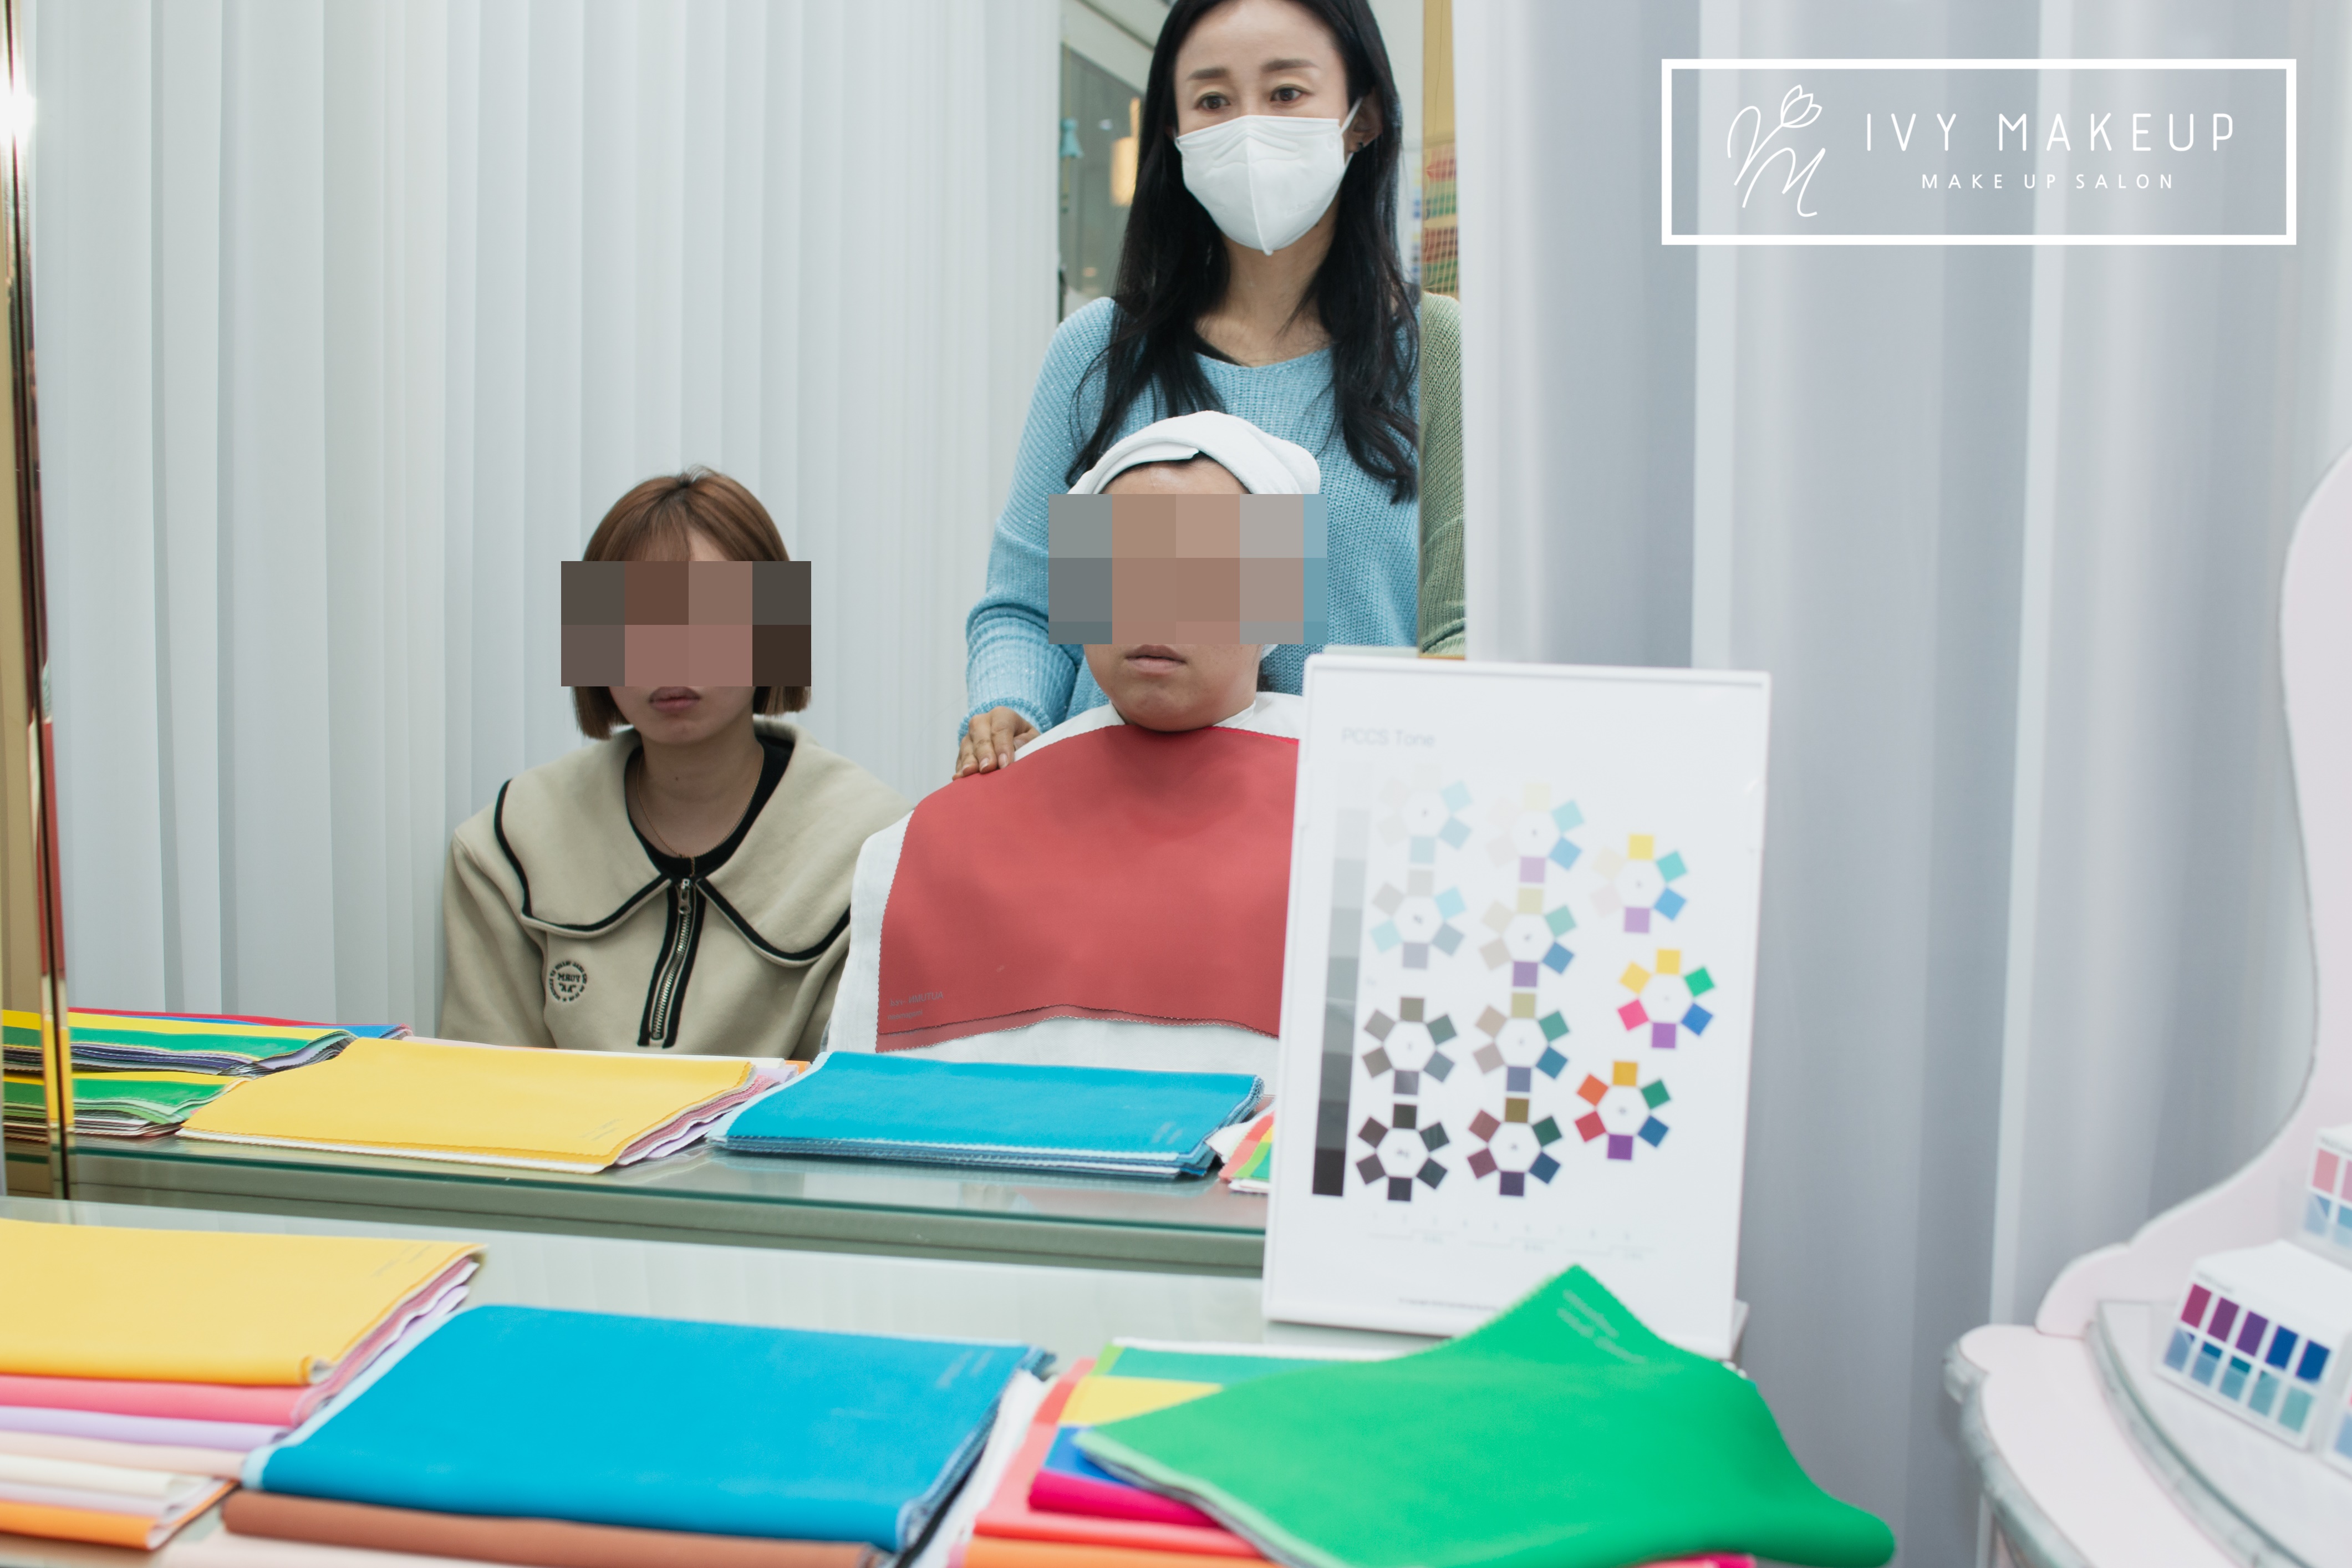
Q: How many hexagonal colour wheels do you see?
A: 11